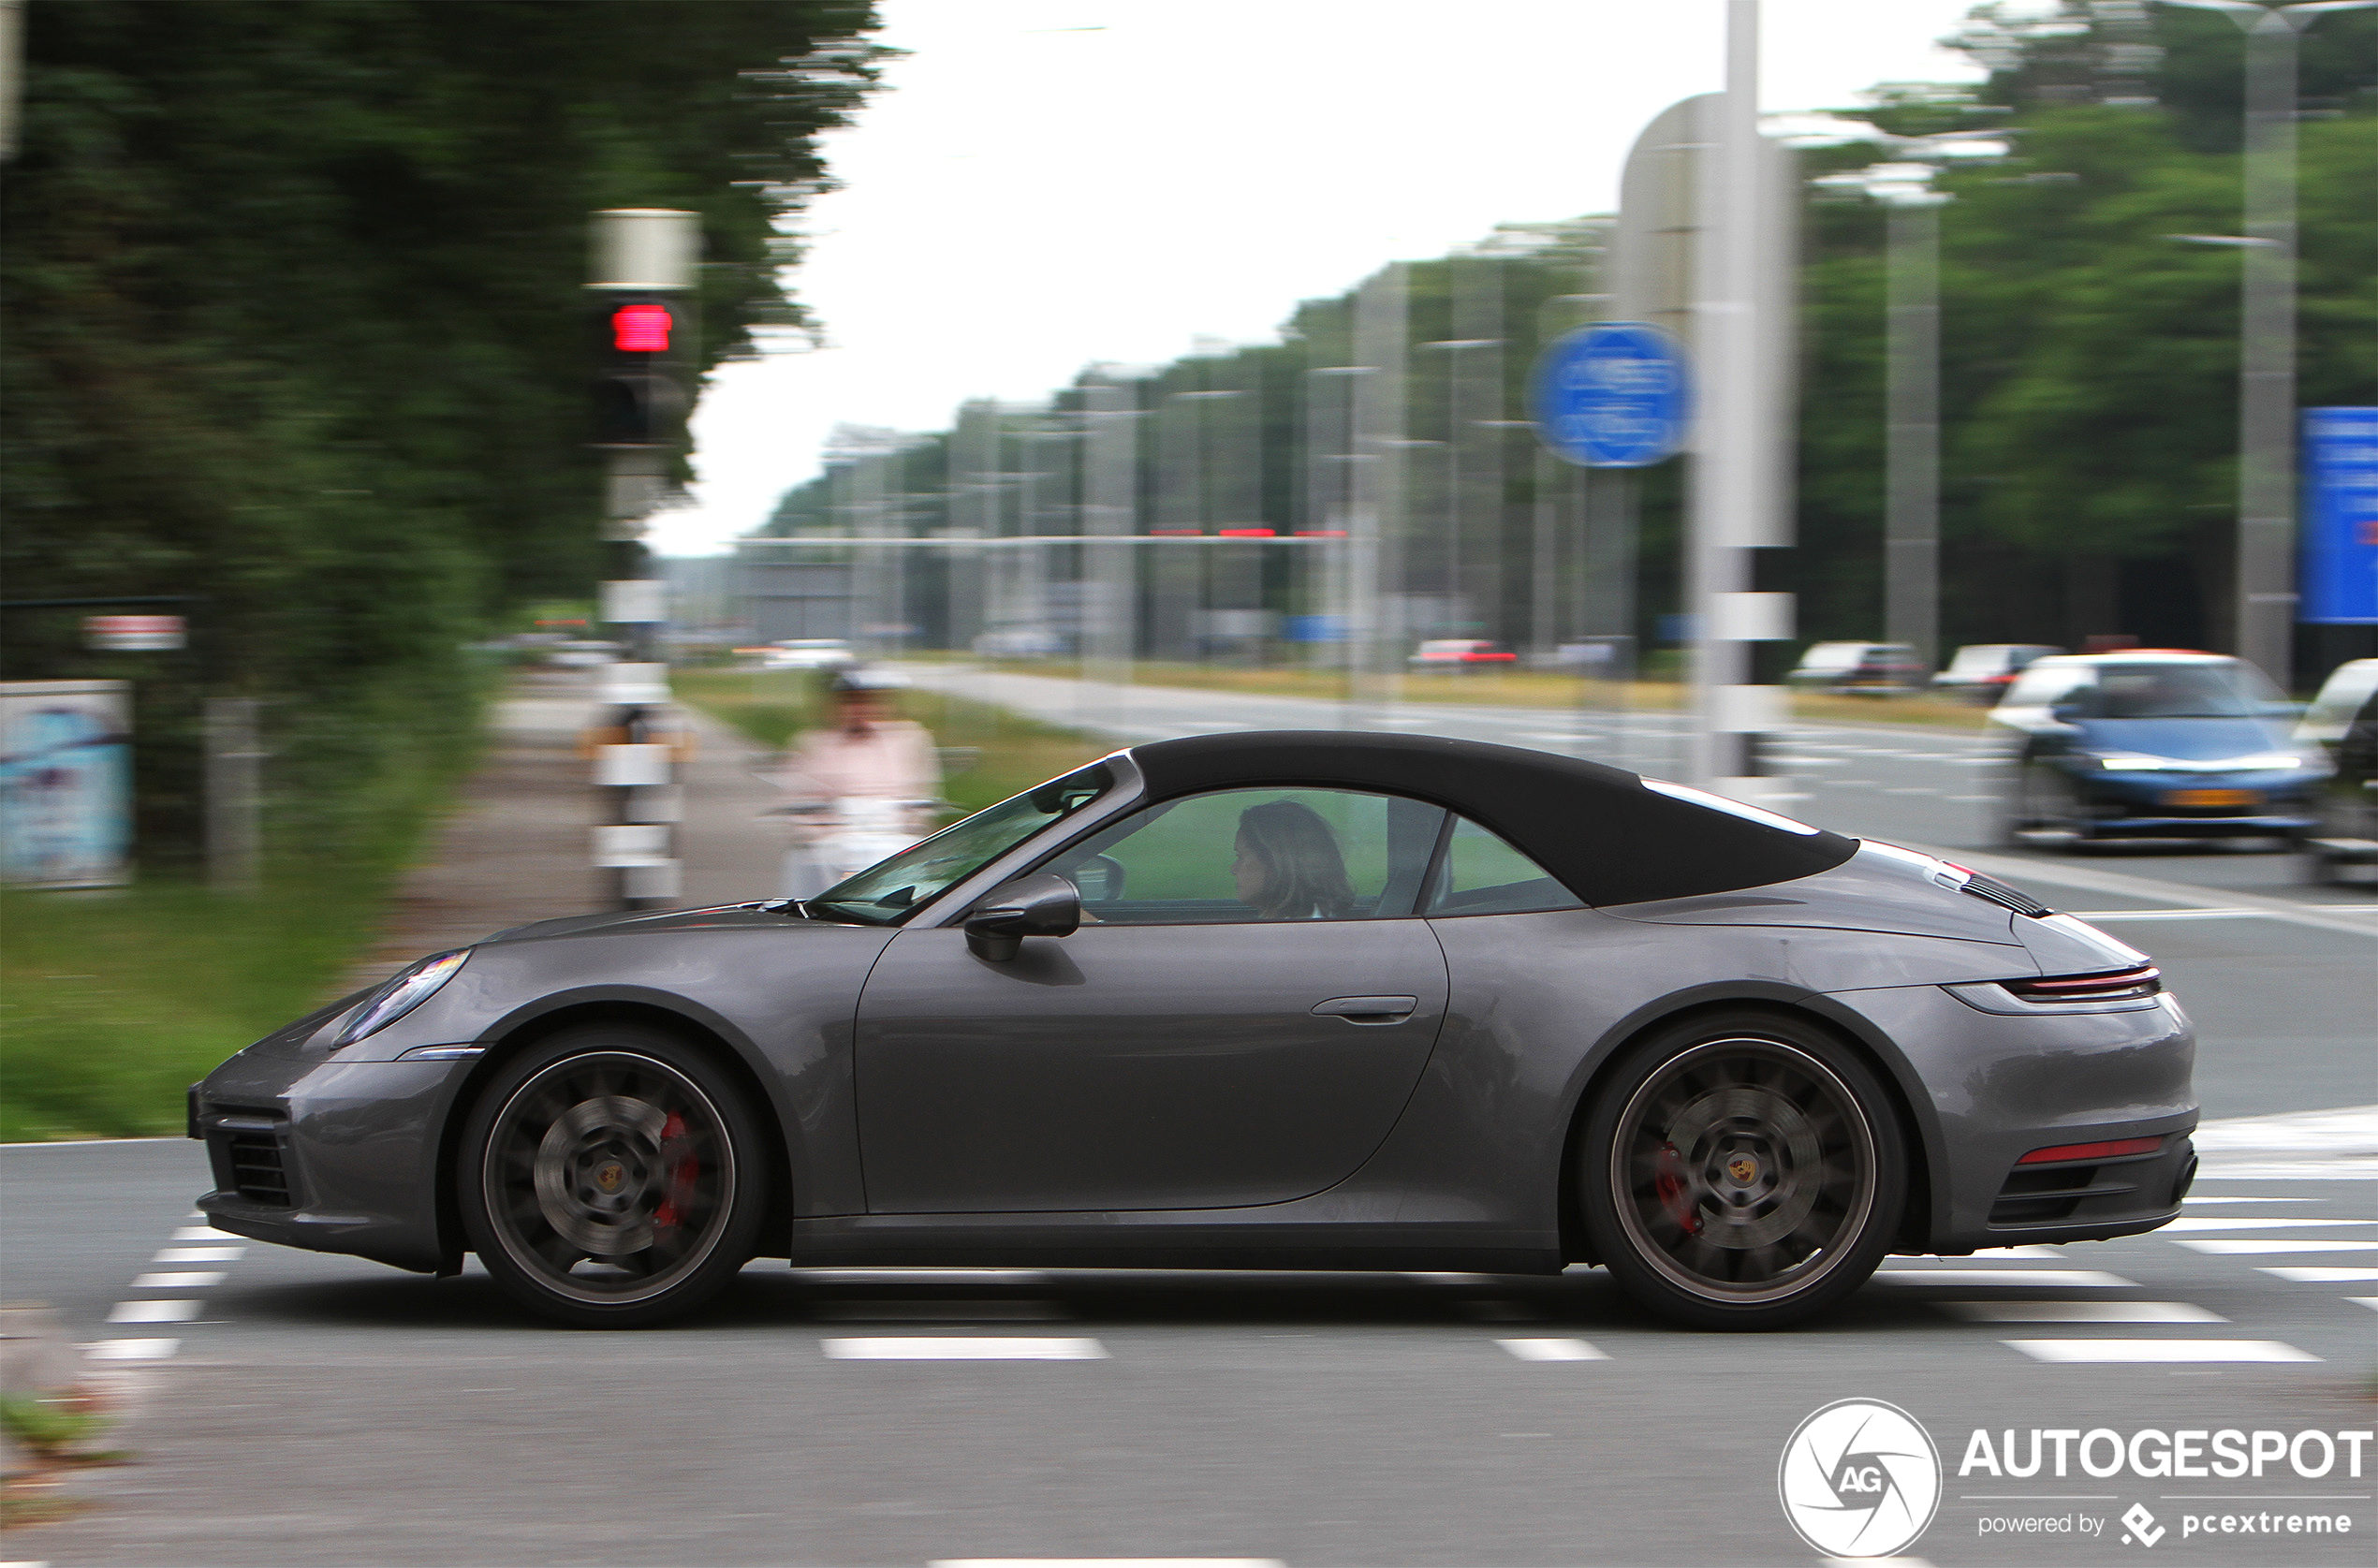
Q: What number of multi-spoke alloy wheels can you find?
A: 2